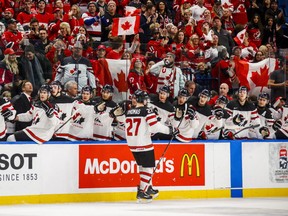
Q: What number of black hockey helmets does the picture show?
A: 11